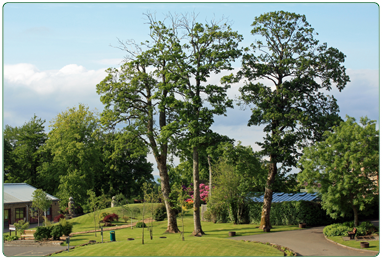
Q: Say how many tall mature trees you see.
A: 3